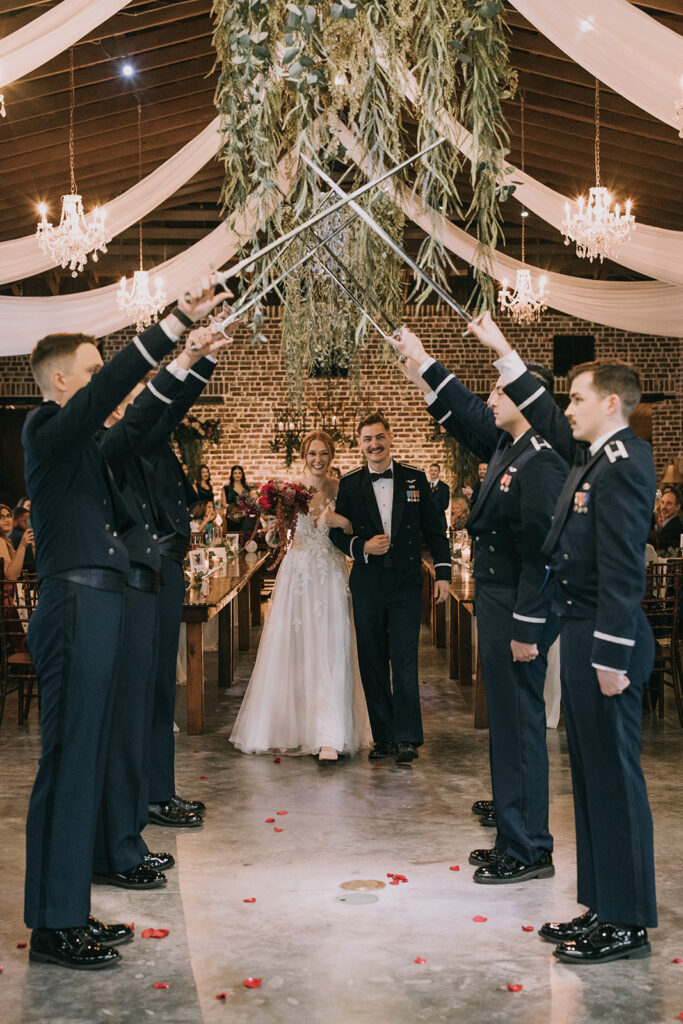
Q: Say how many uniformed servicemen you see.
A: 7